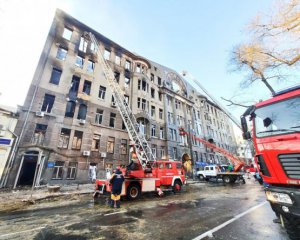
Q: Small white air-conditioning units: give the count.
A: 4